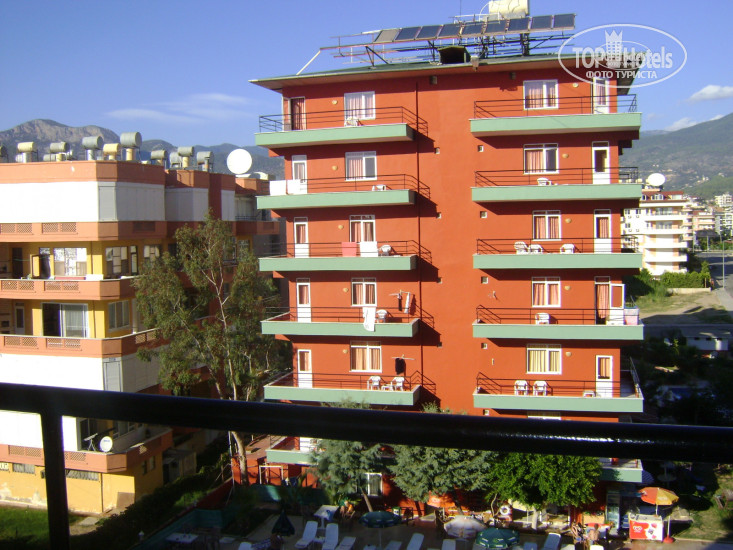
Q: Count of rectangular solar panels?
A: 9